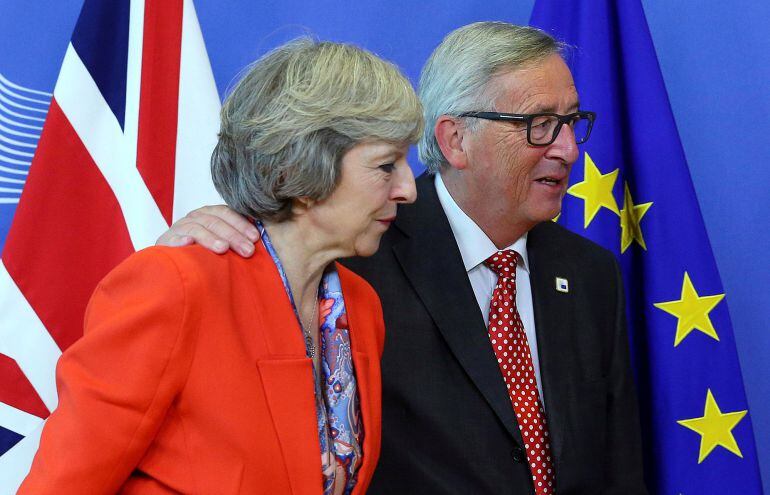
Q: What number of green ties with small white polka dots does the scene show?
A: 0